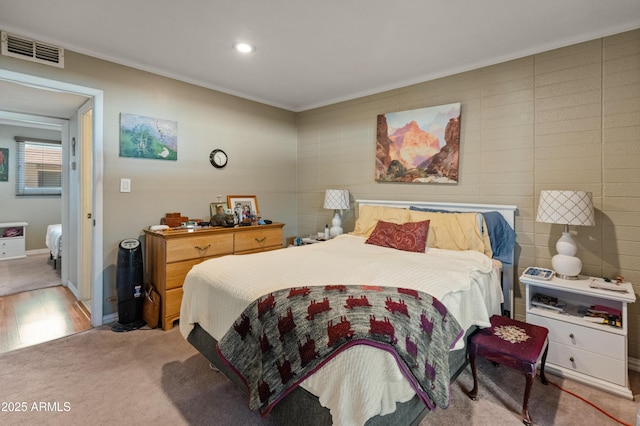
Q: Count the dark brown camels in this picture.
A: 0